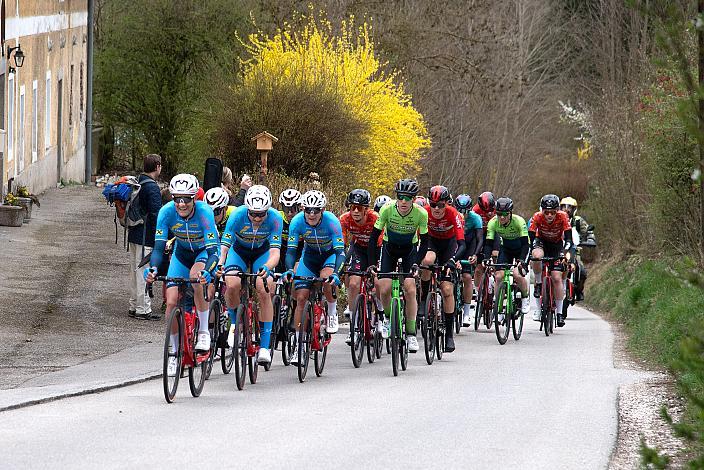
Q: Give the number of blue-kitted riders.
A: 3